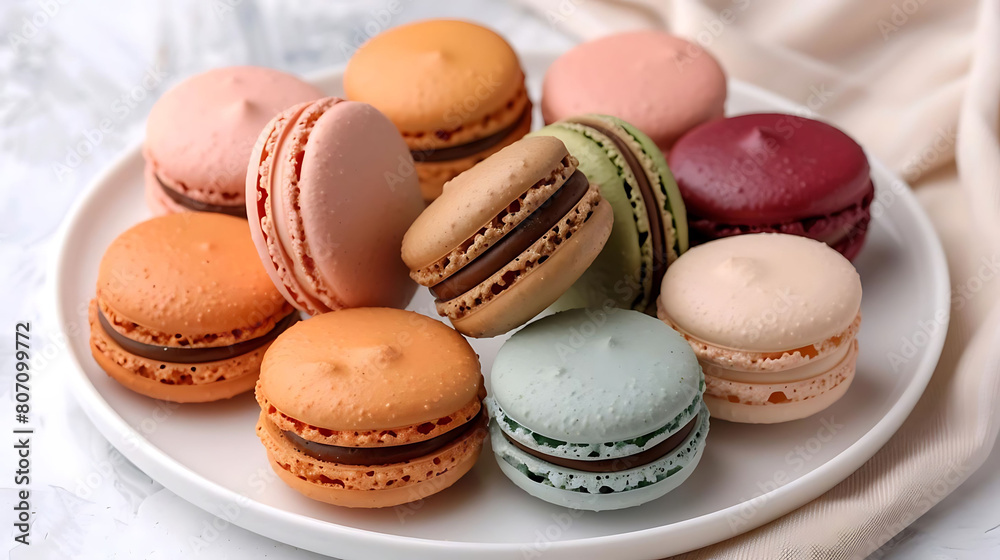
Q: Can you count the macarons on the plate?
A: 11